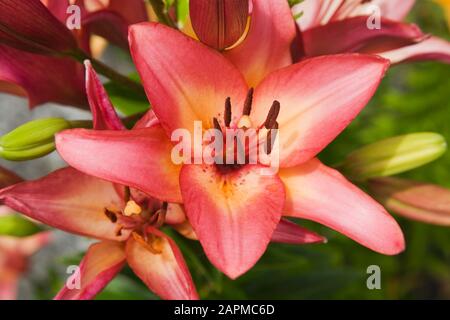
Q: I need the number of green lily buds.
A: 2